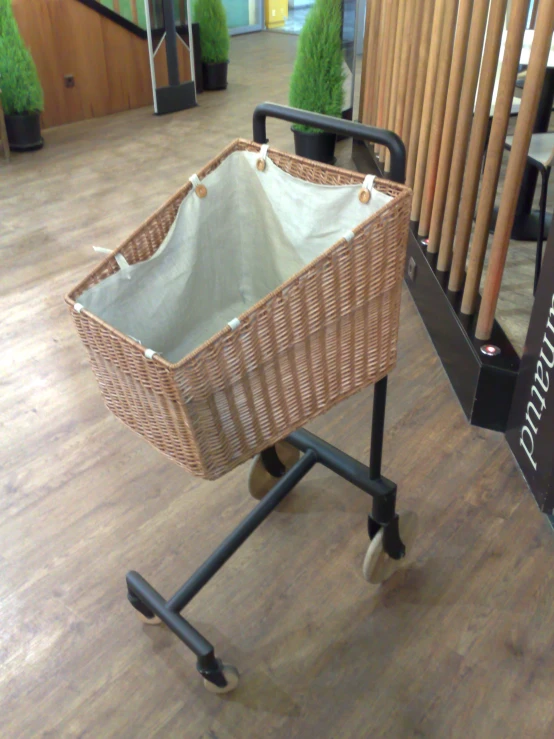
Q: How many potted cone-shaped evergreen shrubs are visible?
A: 3